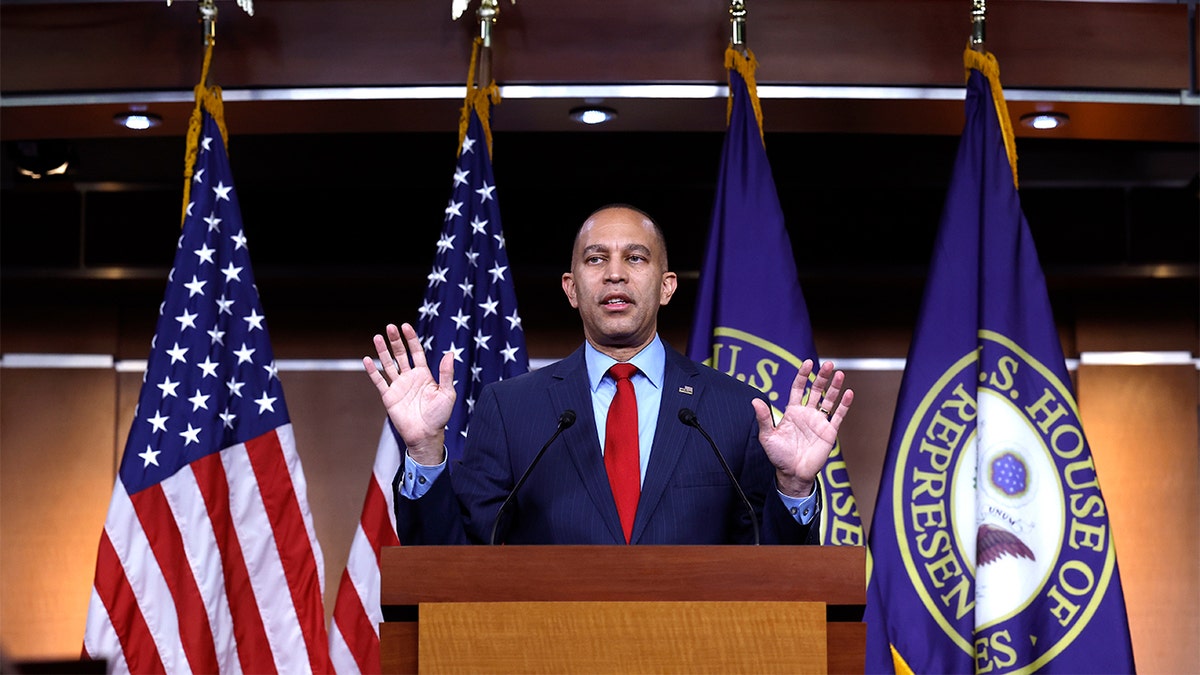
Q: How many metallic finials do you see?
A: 4